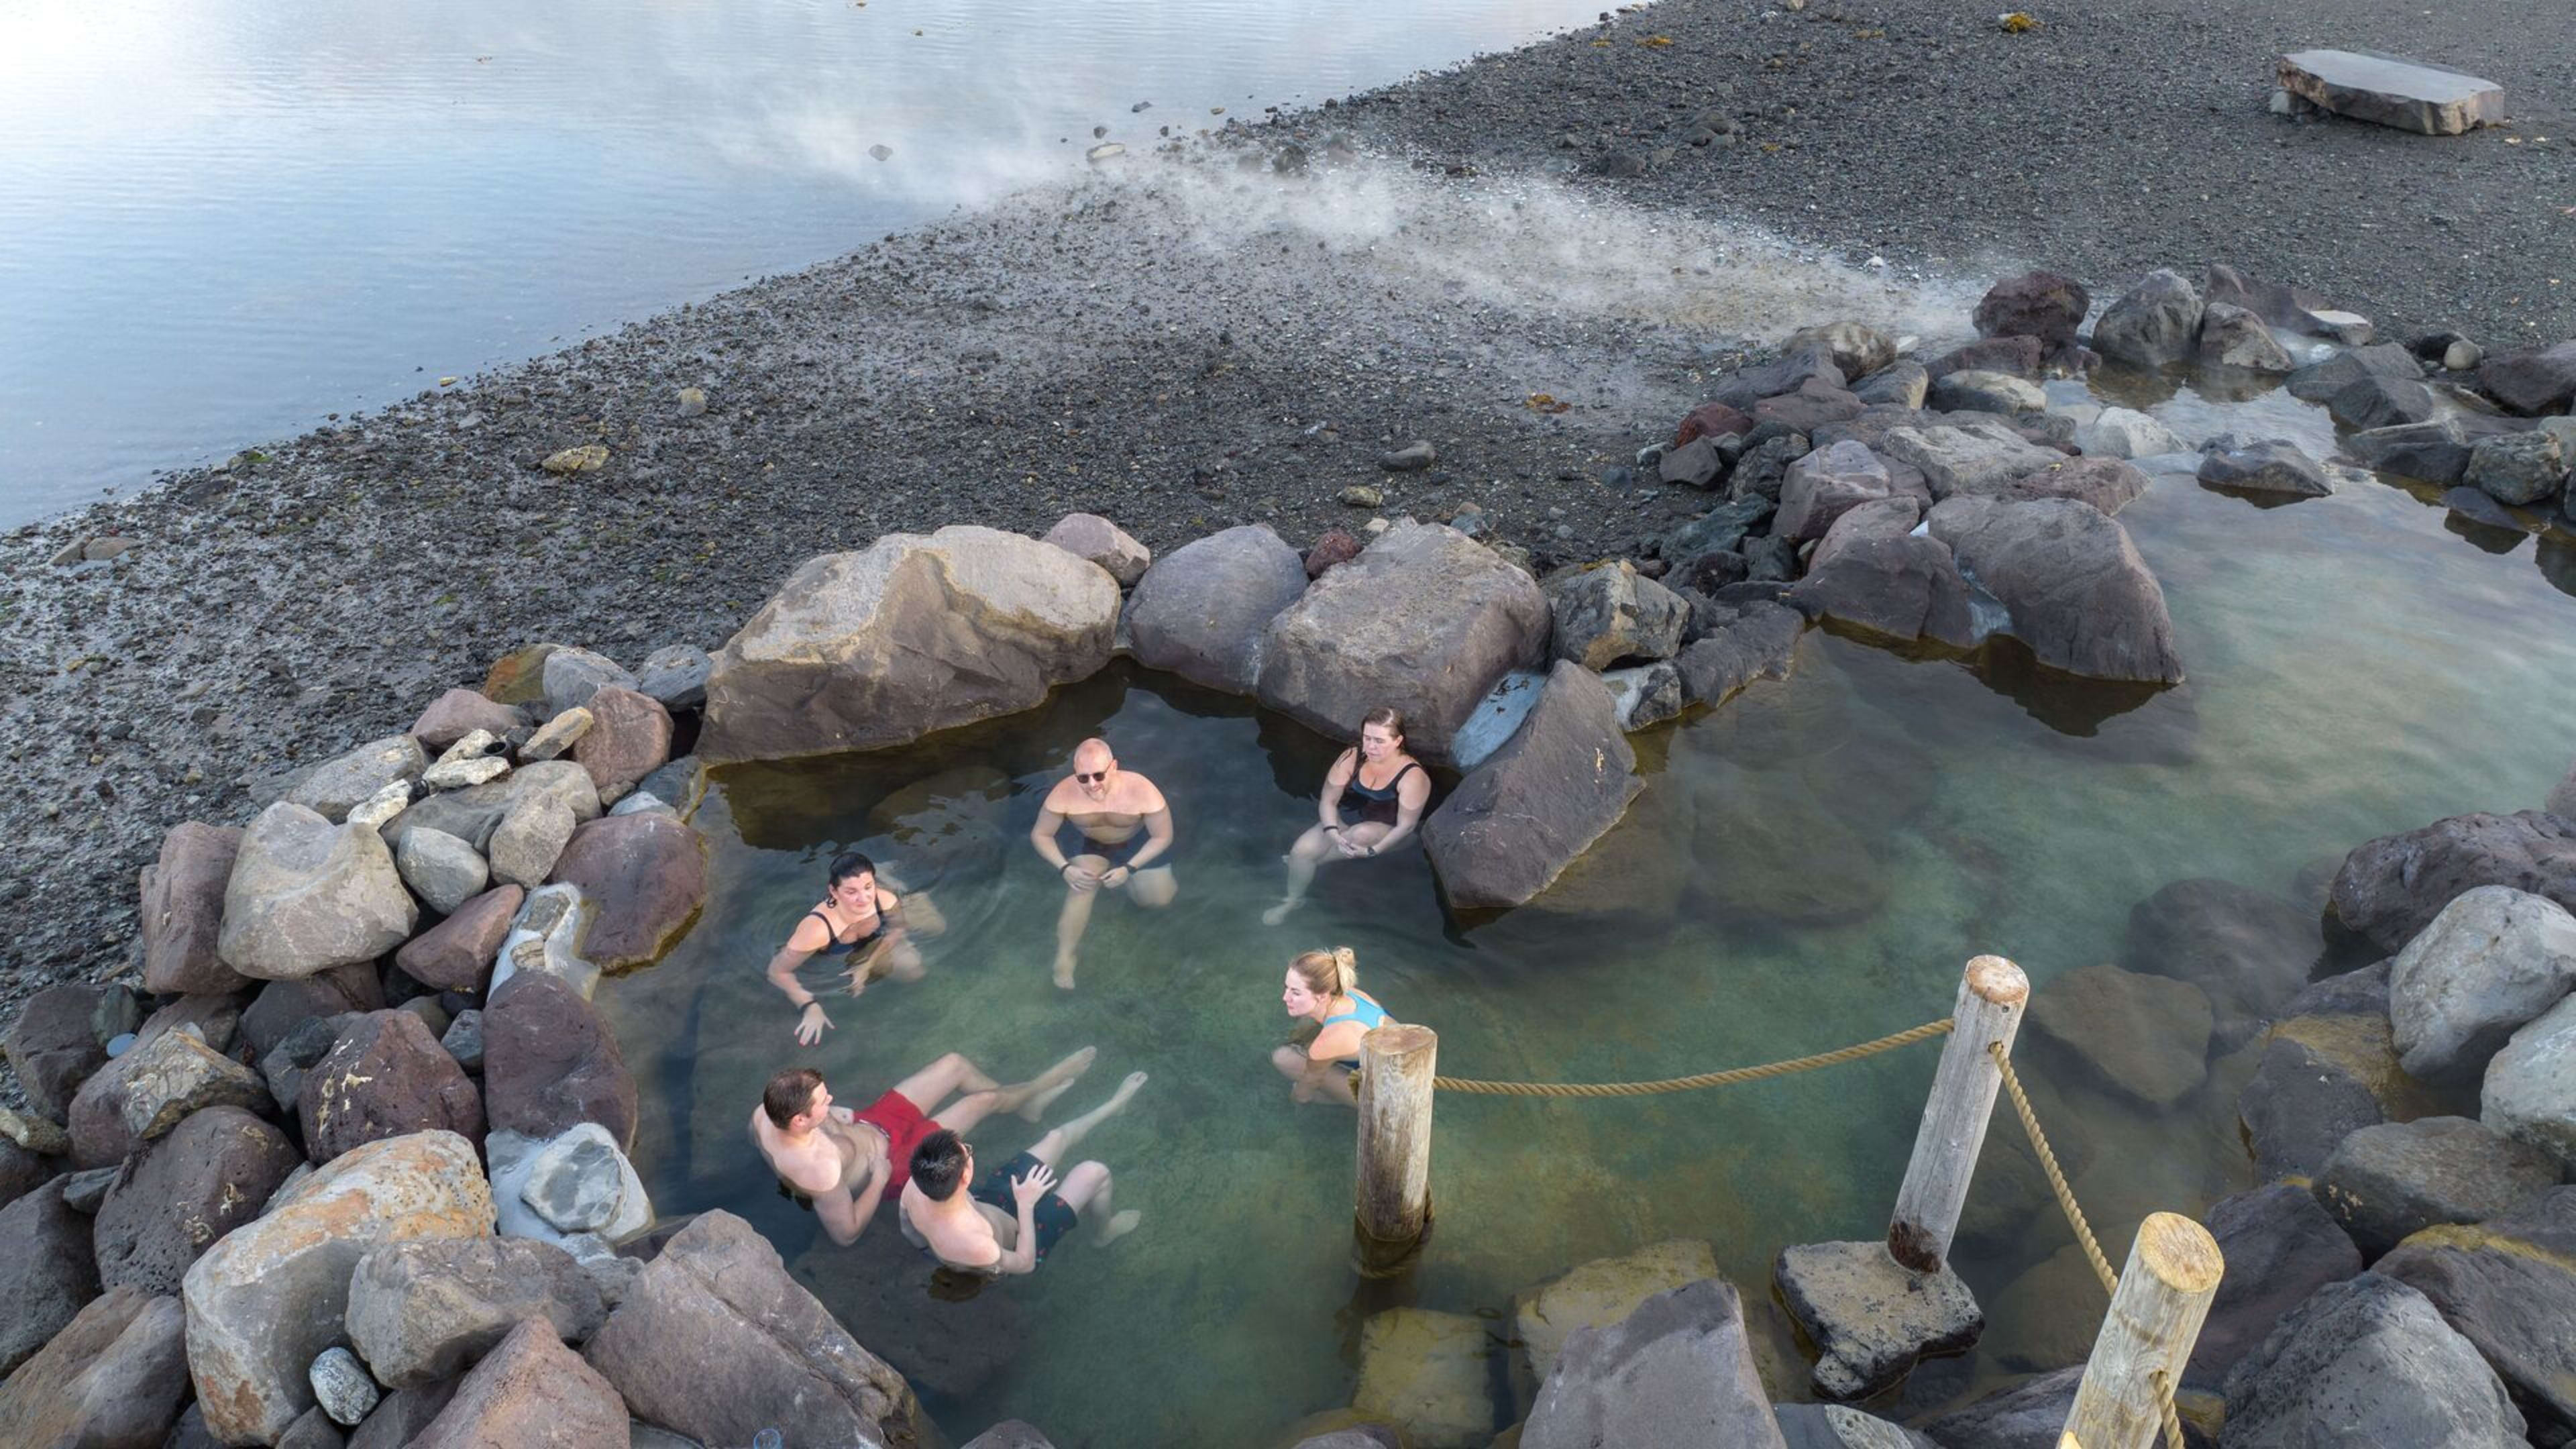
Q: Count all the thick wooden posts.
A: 3